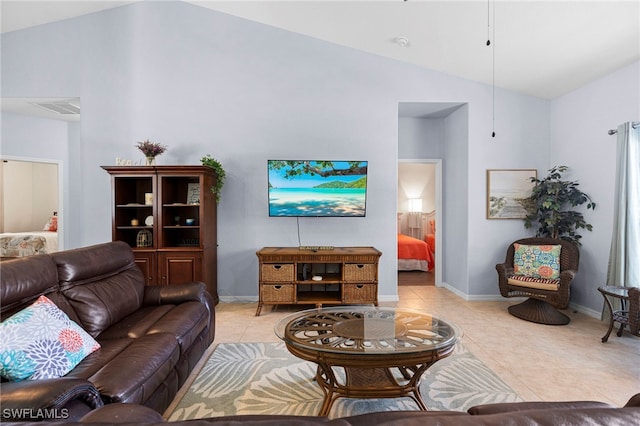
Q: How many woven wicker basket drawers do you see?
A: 4